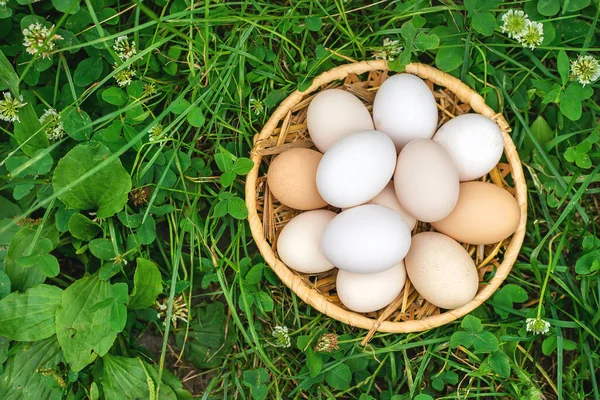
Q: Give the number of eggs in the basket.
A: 12